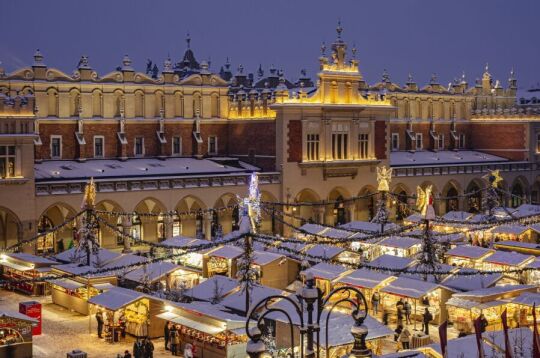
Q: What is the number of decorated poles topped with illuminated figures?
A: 5